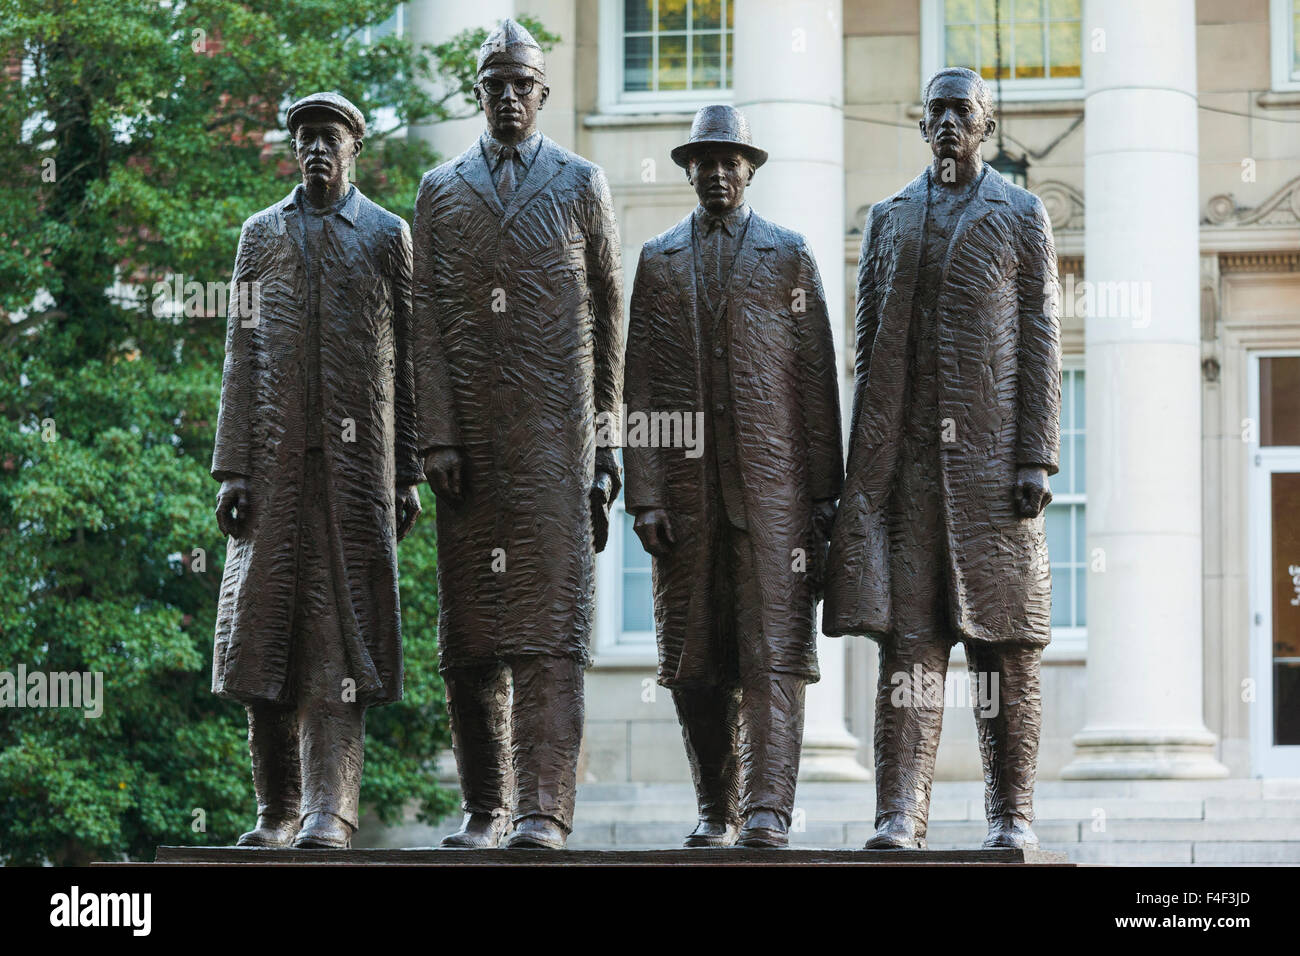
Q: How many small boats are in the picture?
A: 0